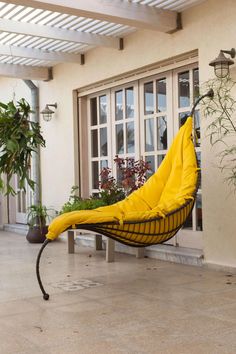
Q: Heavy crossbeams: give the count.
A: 4